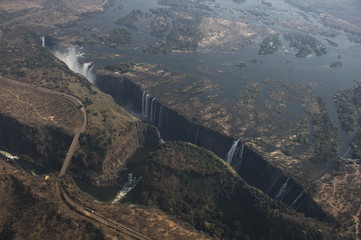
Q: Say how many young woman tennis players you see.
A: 0